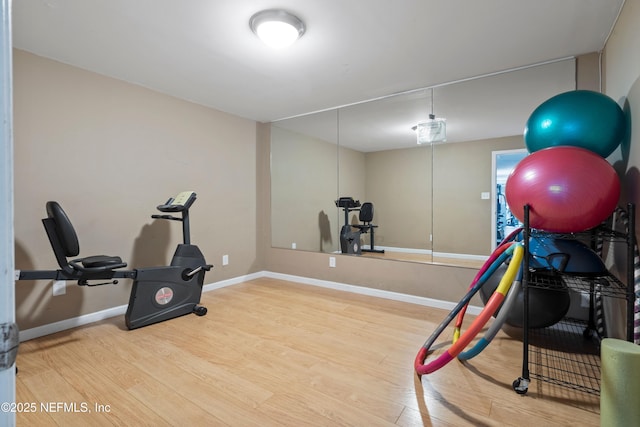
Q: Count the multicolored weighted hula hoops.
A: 2